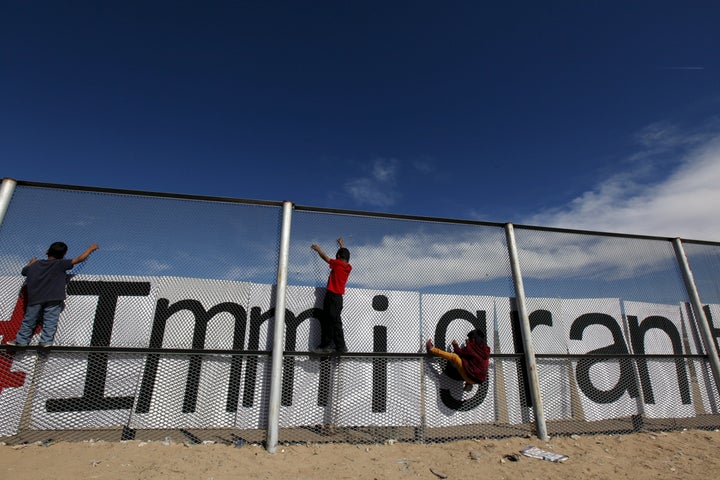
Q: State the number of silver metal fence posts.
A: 4